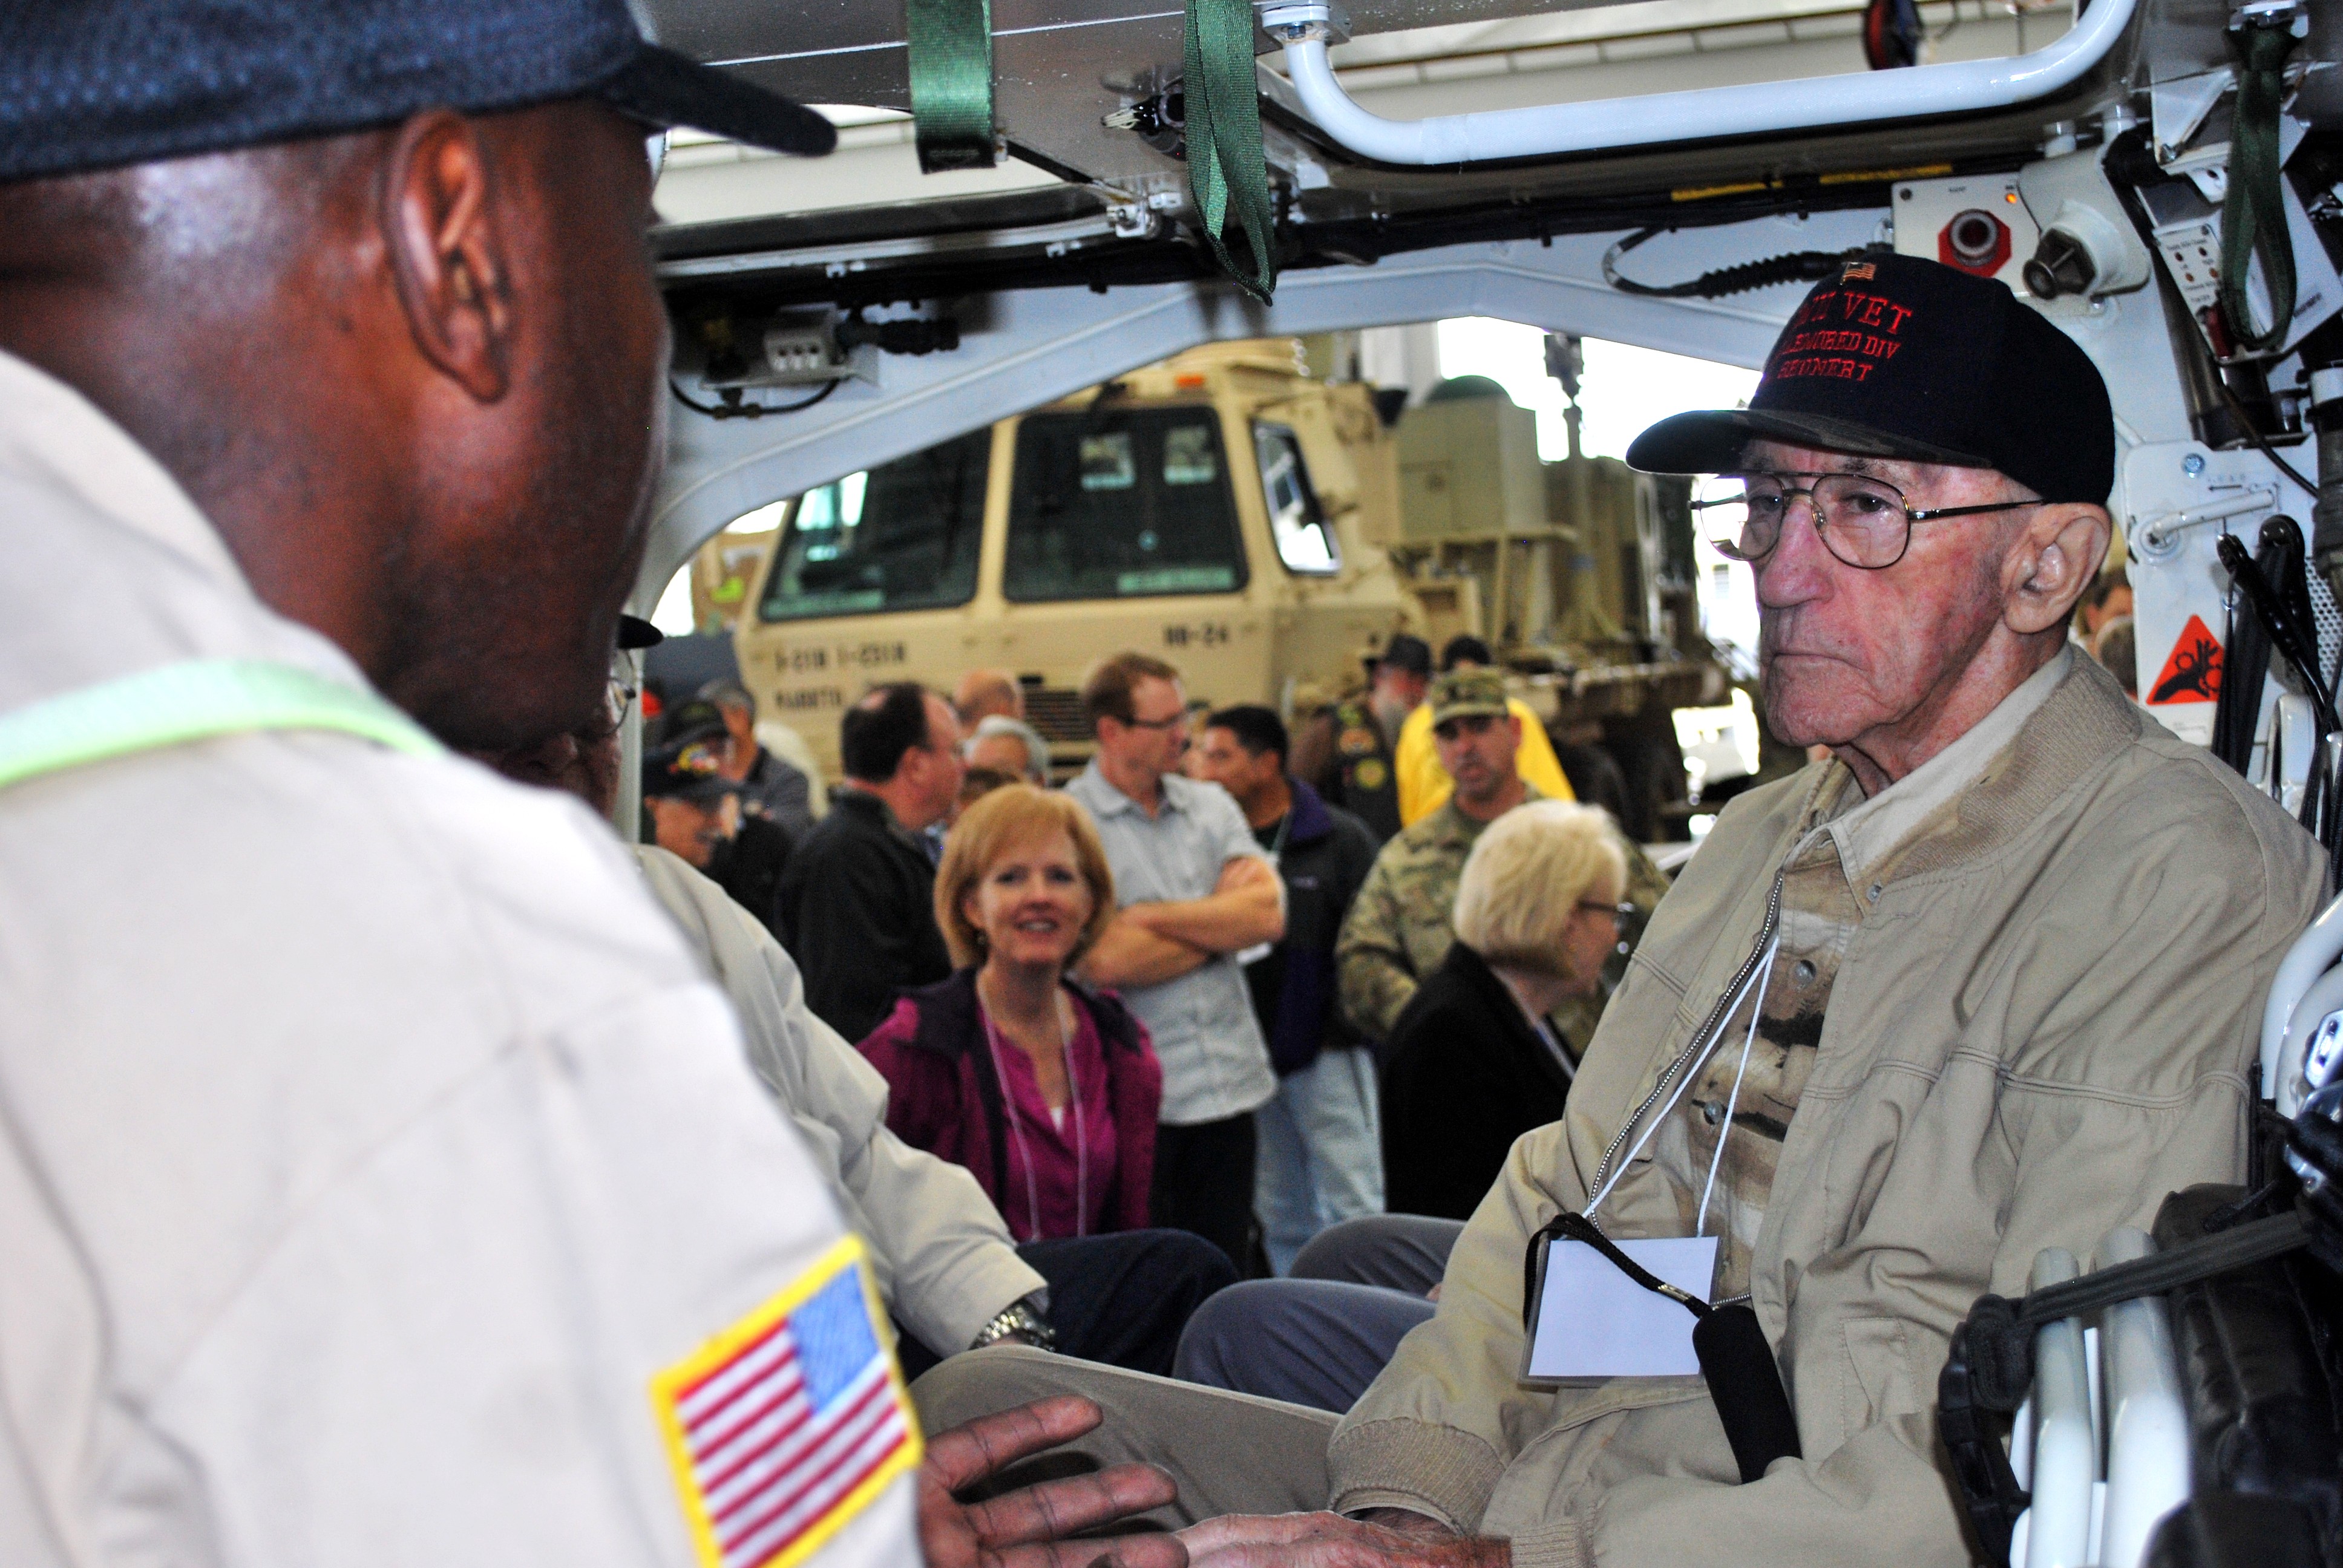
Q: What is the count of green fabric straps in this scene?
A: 3